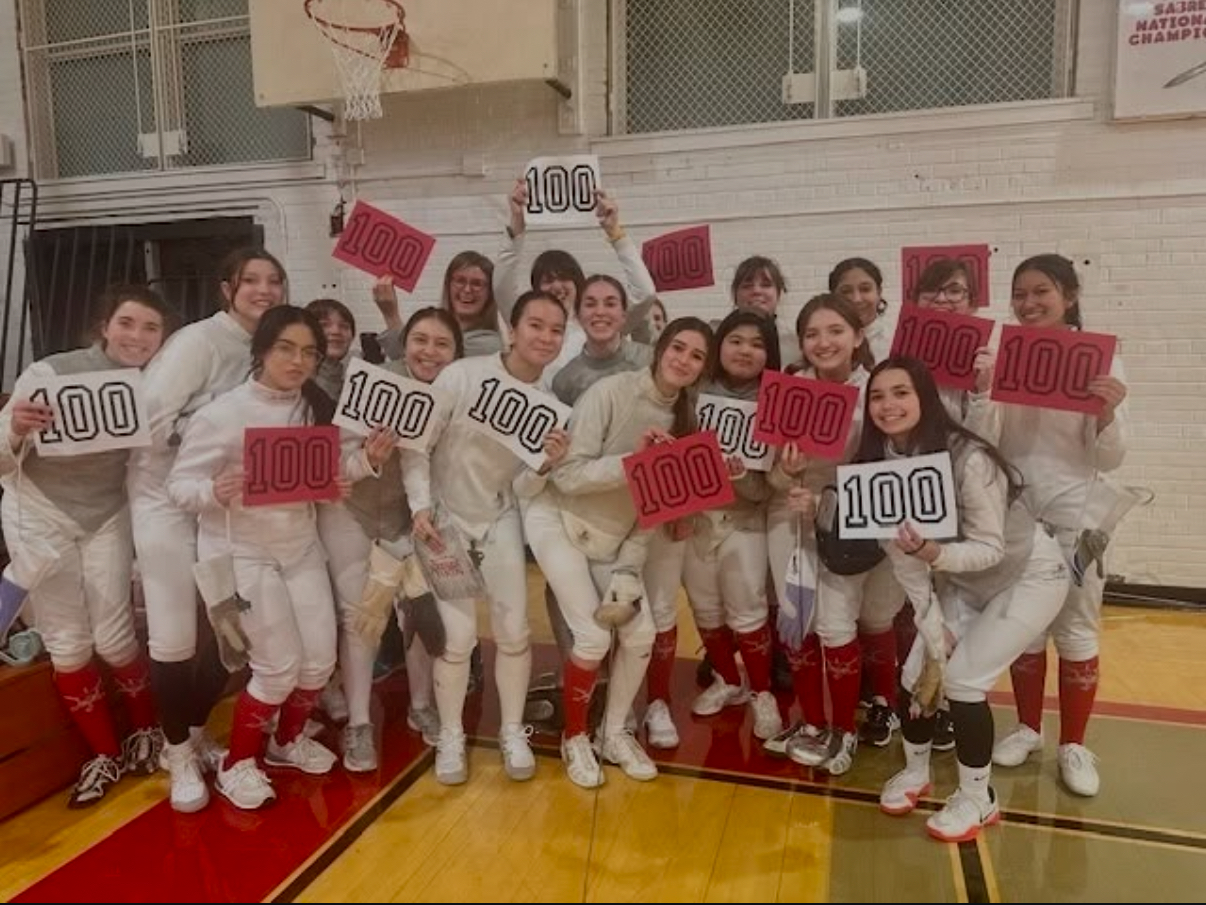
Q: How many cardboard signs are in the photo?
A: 14